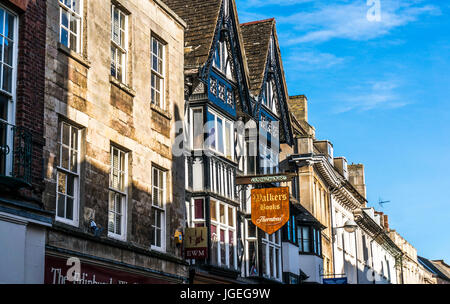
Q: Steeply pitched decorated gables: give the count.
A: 2